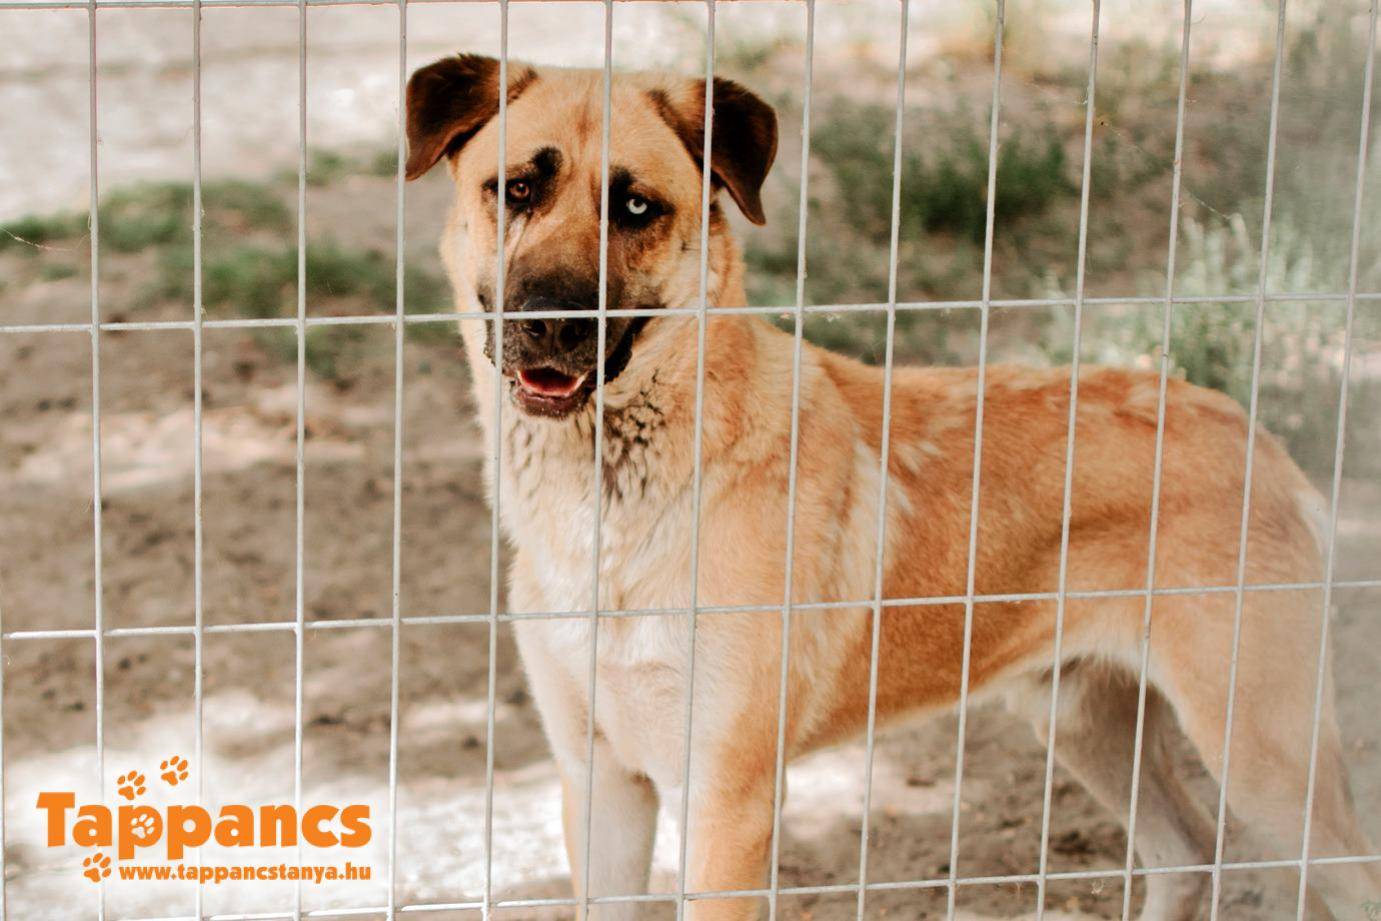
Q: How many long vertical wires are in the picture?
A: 14